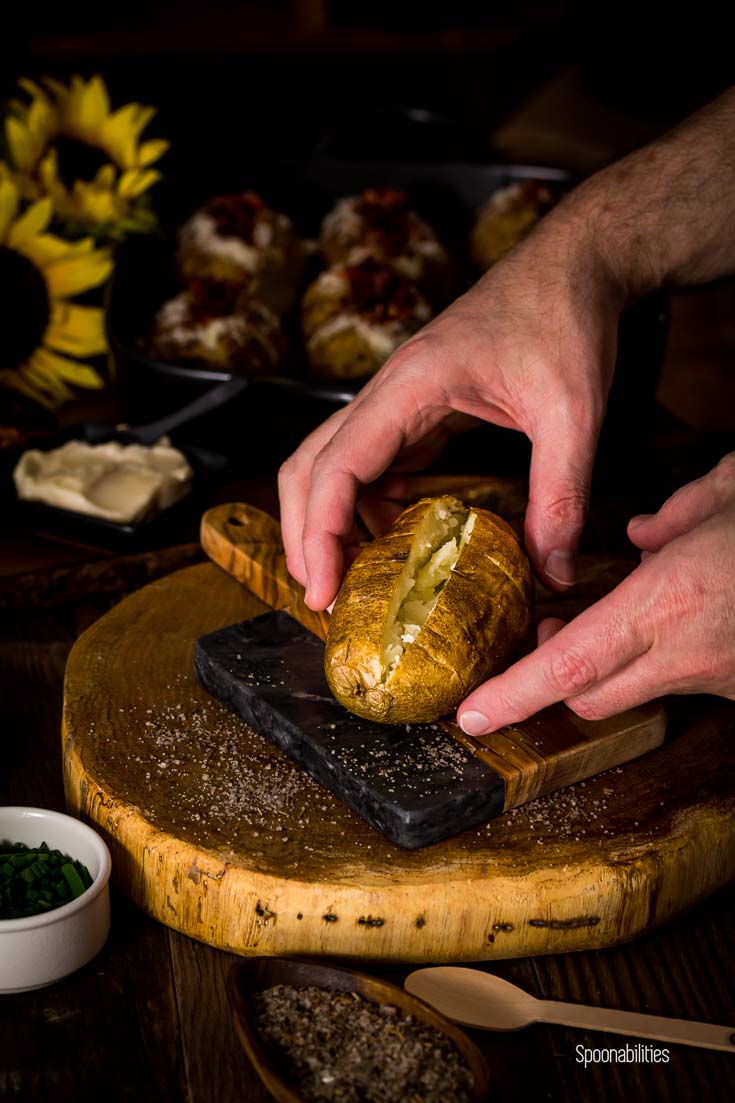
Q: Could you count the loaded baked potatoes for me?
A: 5